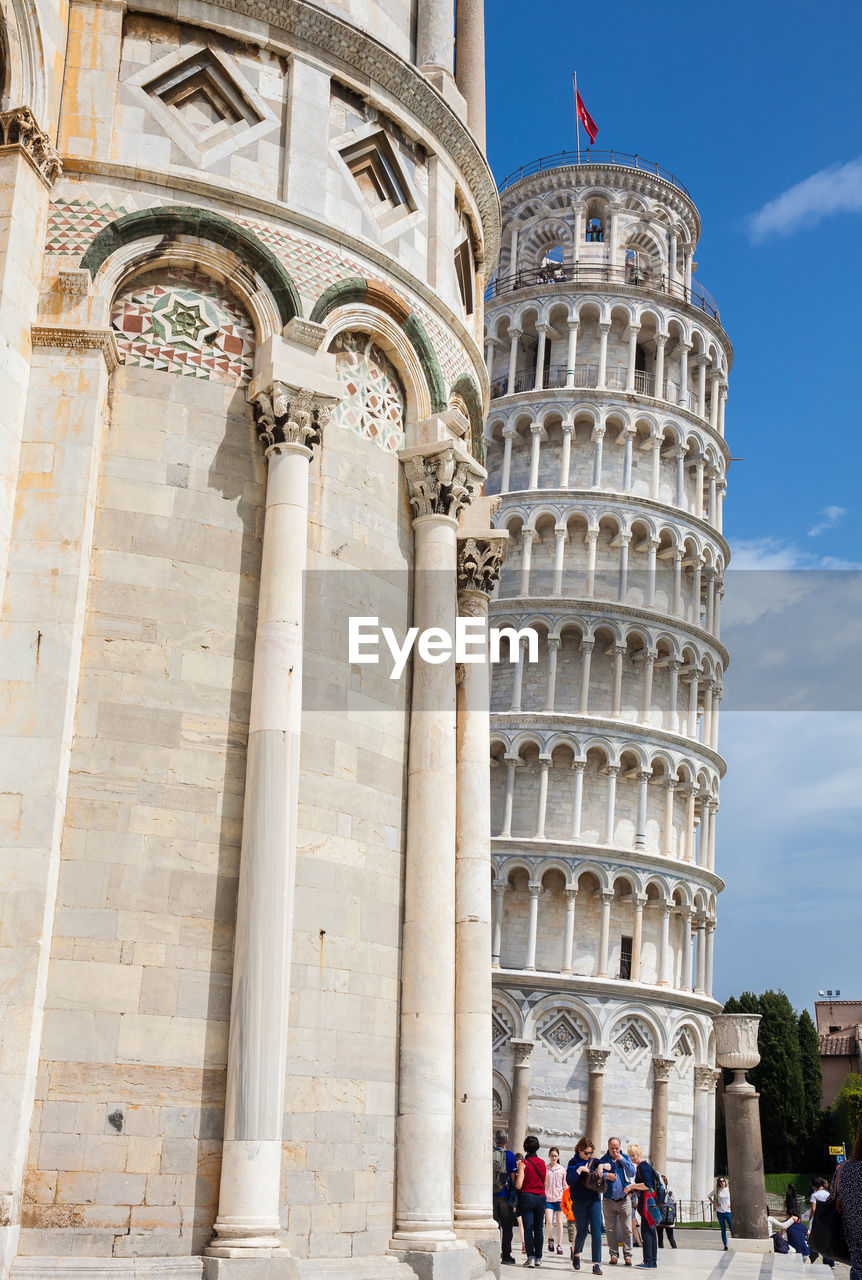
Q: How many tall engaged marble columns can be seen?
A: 3